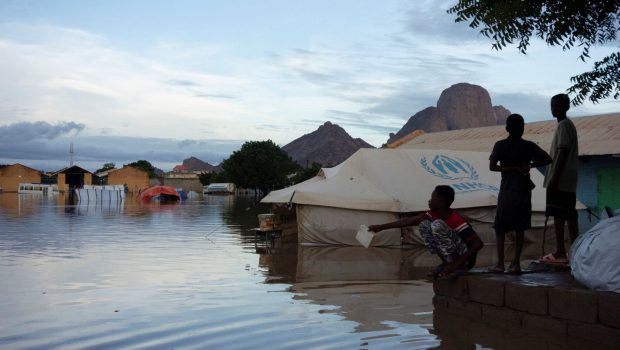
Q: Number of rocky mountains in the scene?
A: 3